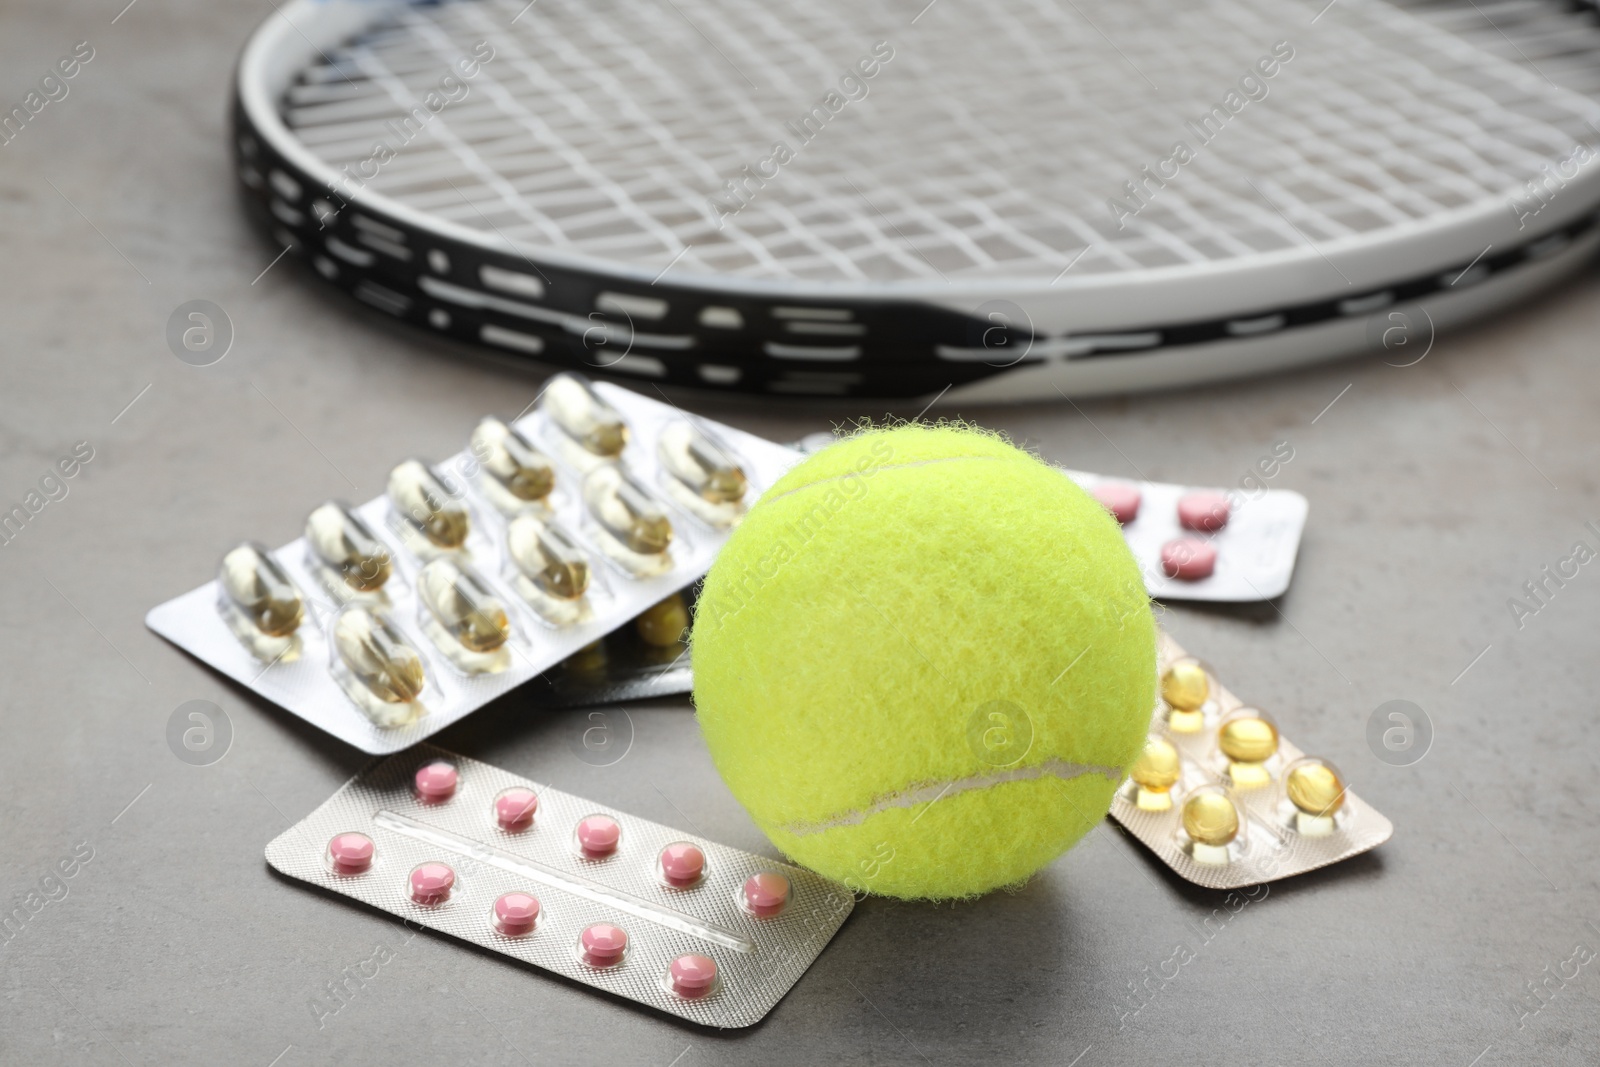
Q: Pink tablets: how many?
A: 13